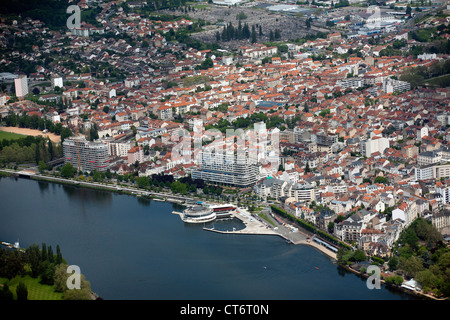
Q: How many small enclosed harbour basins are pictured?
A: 1